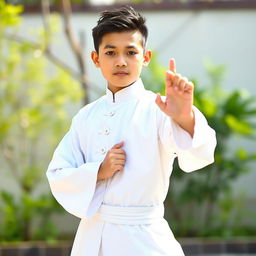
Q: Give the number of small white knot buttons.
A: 3